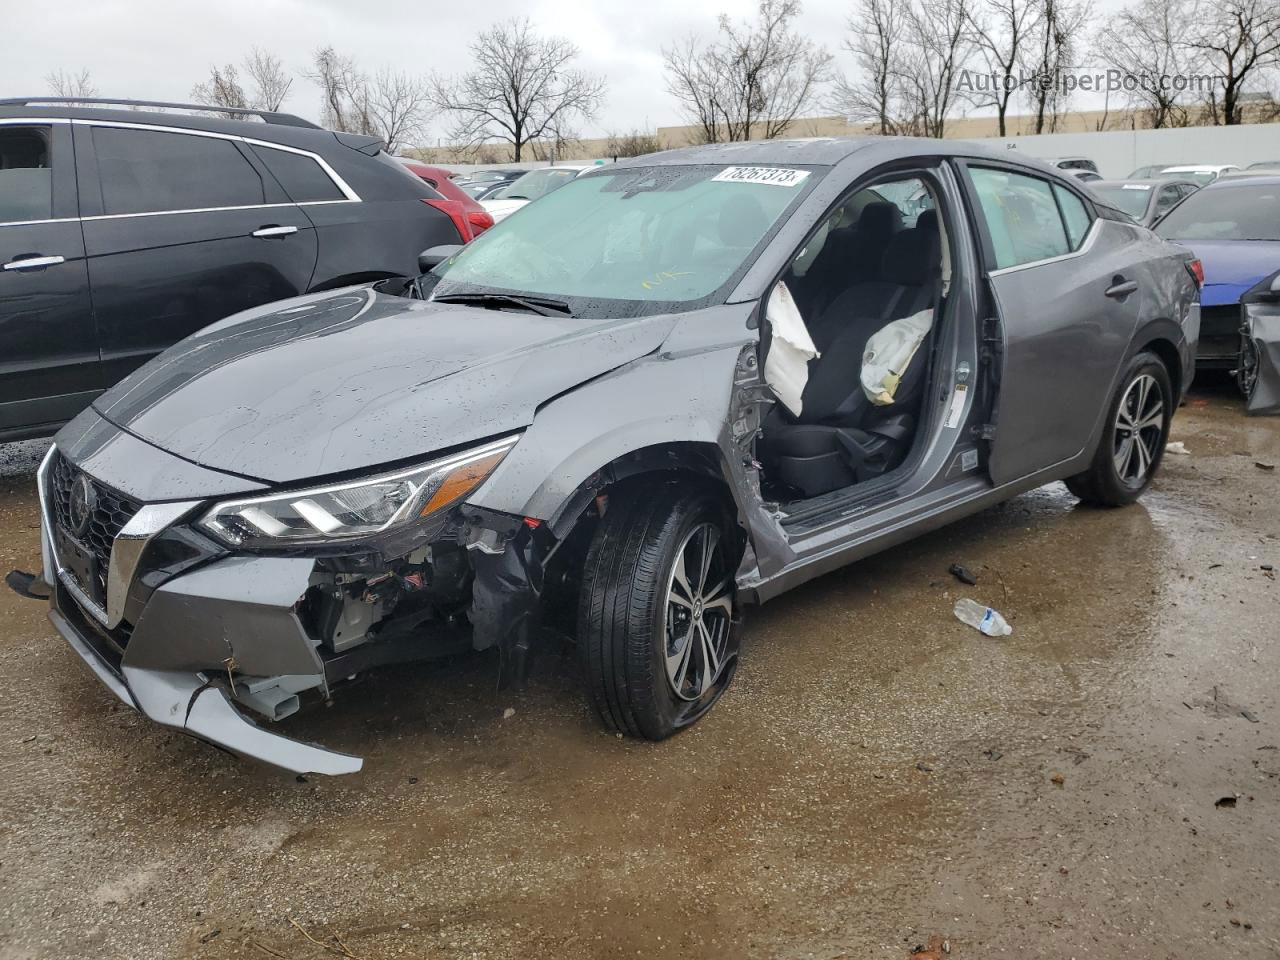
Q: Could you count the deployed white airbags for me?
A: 2